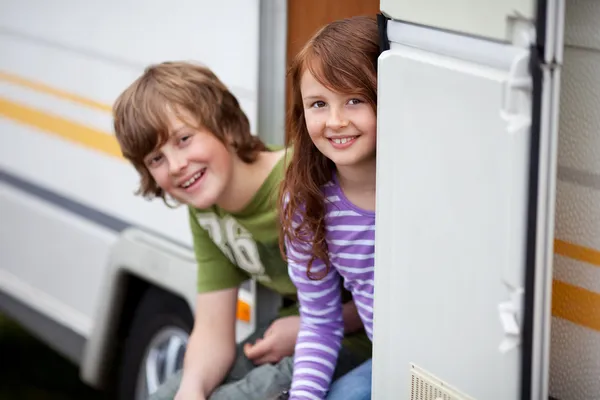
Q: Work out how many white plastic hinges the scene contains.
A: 2